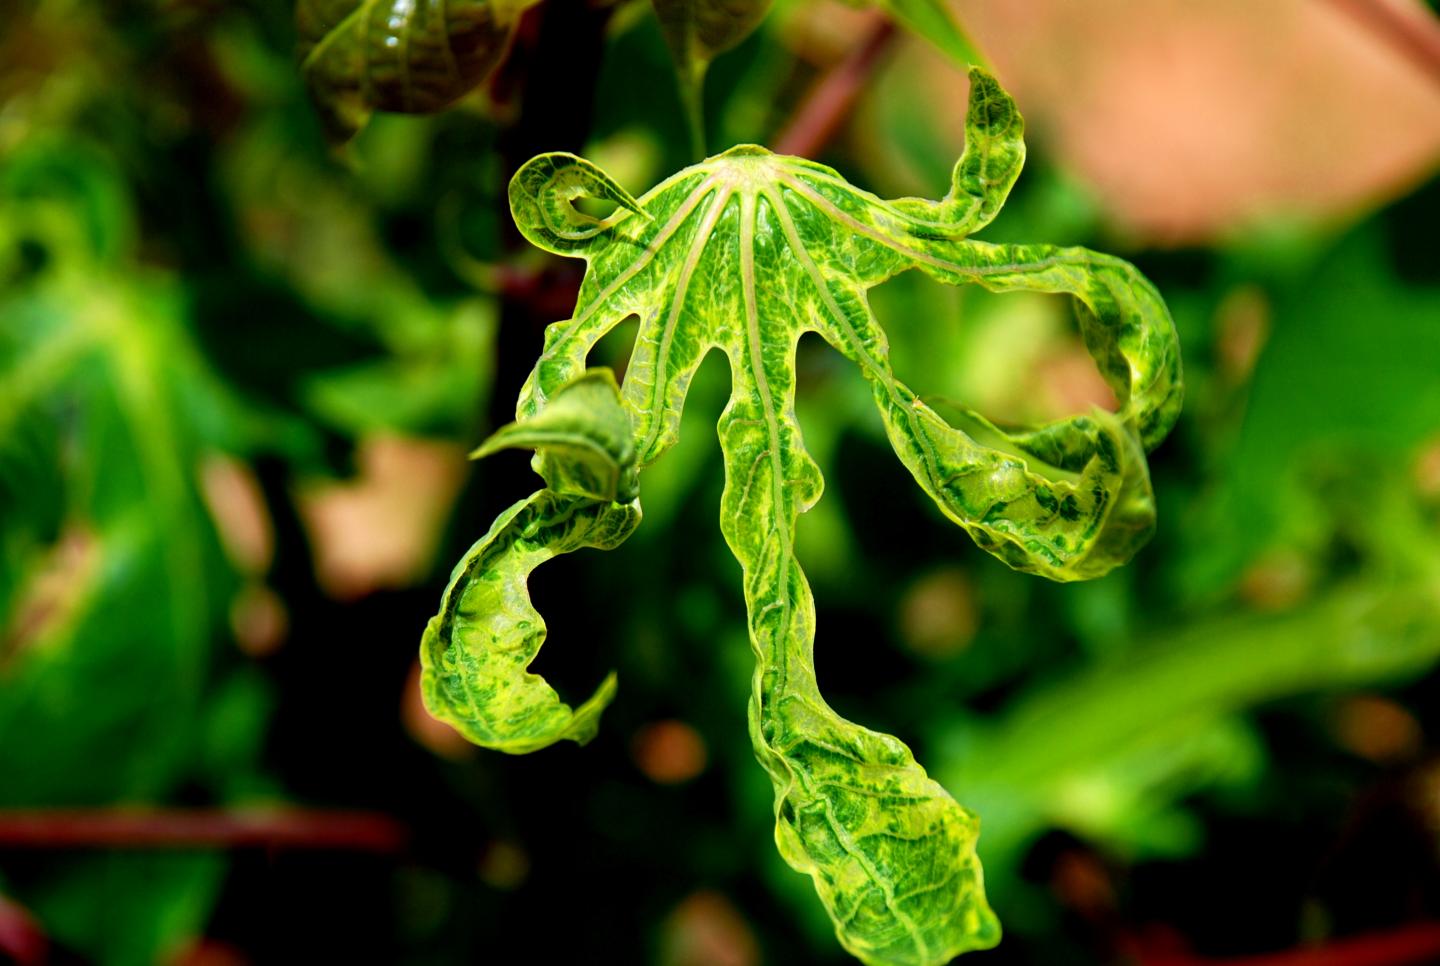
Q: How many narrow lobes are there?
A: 7